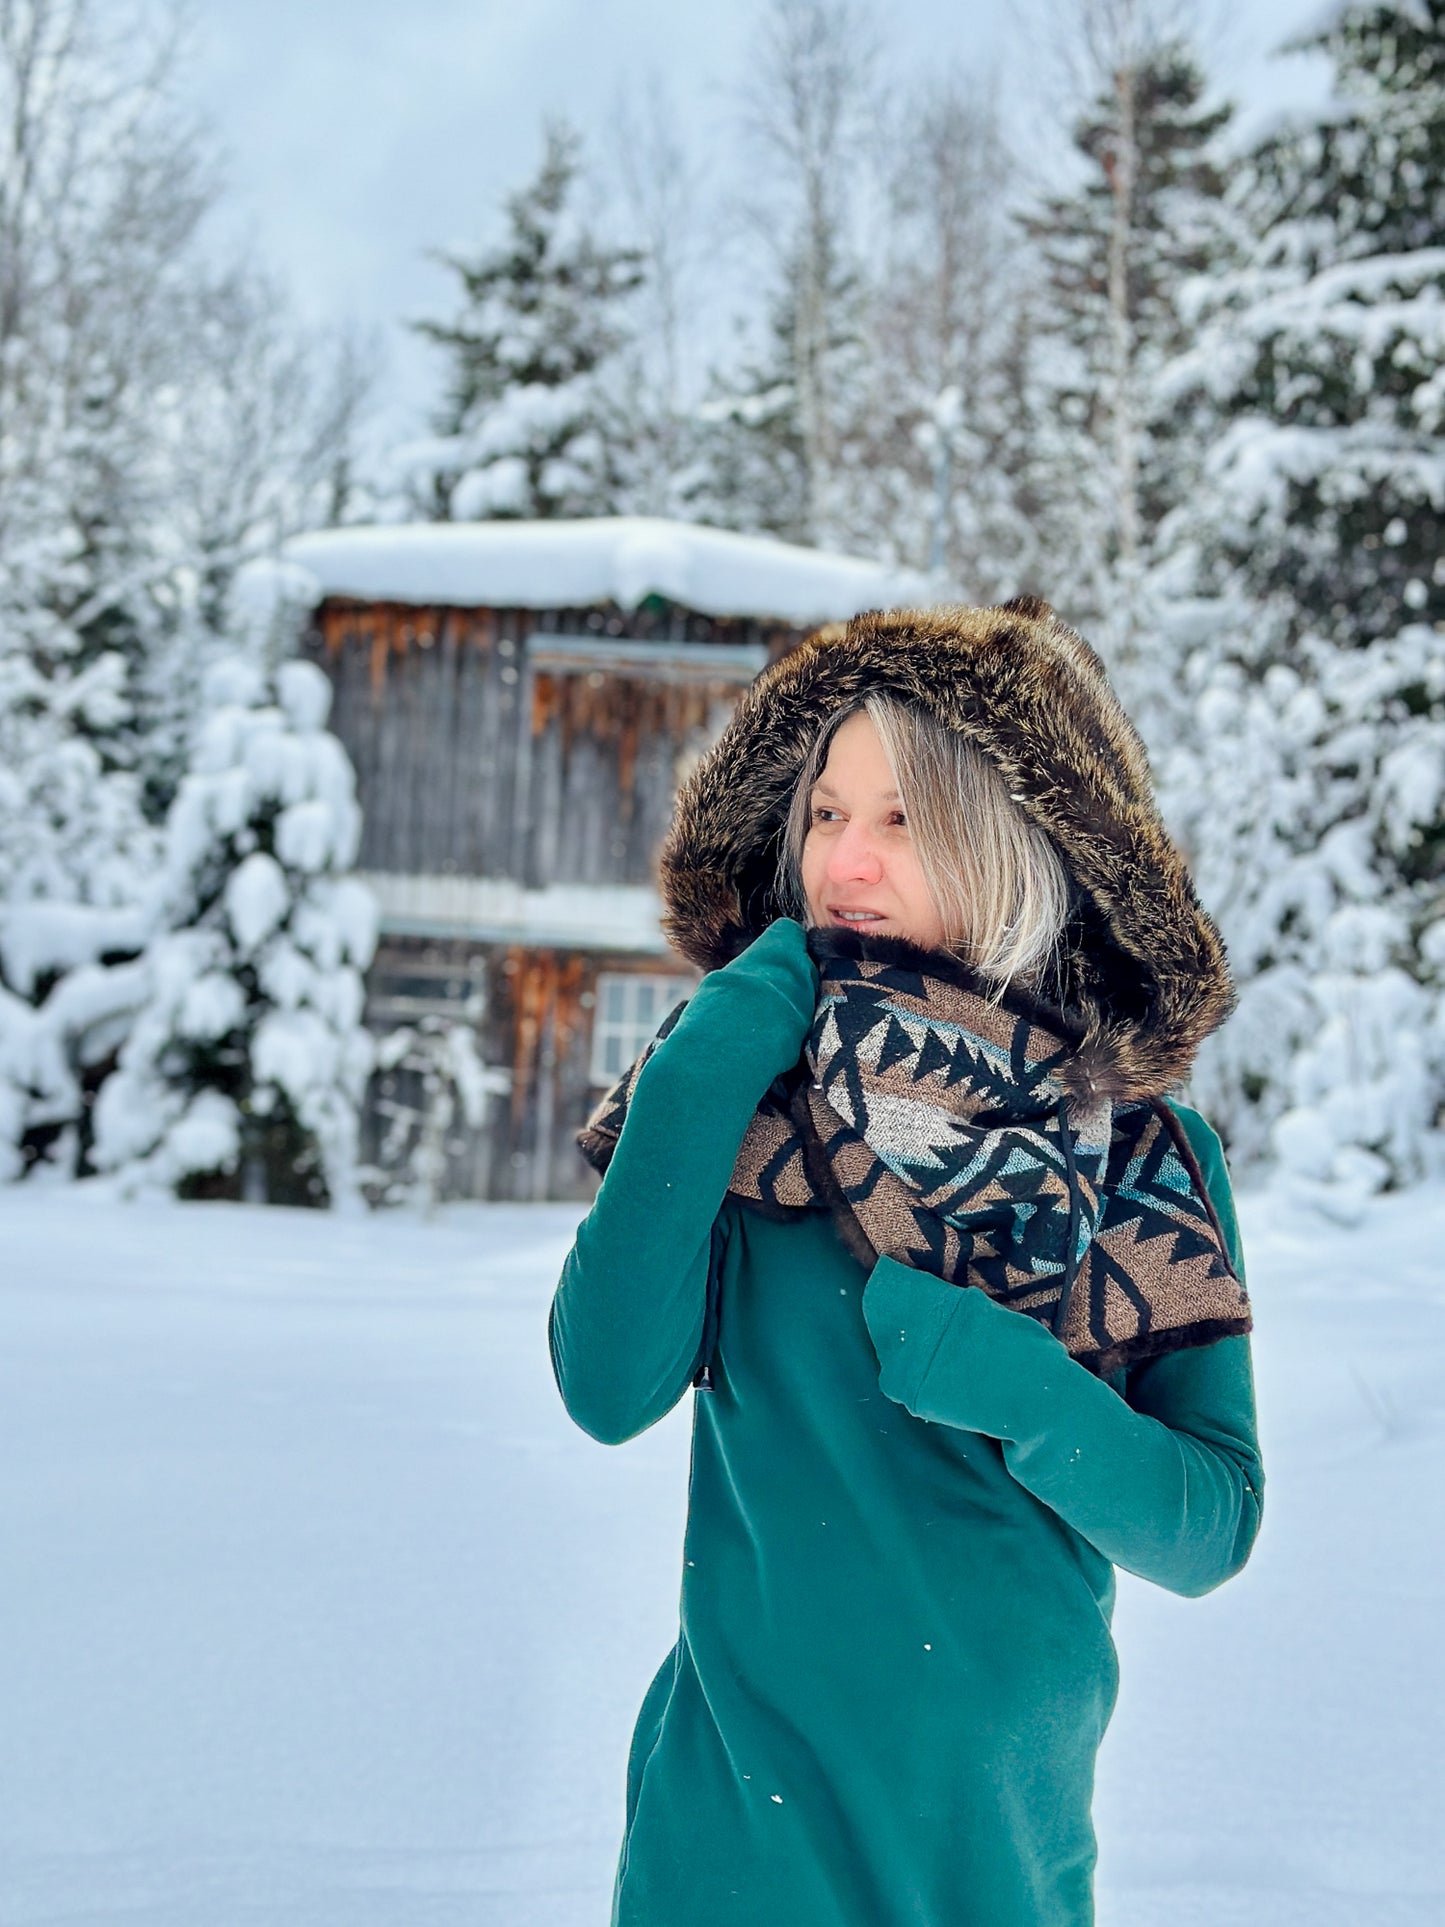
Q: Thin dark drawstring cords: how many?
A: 2